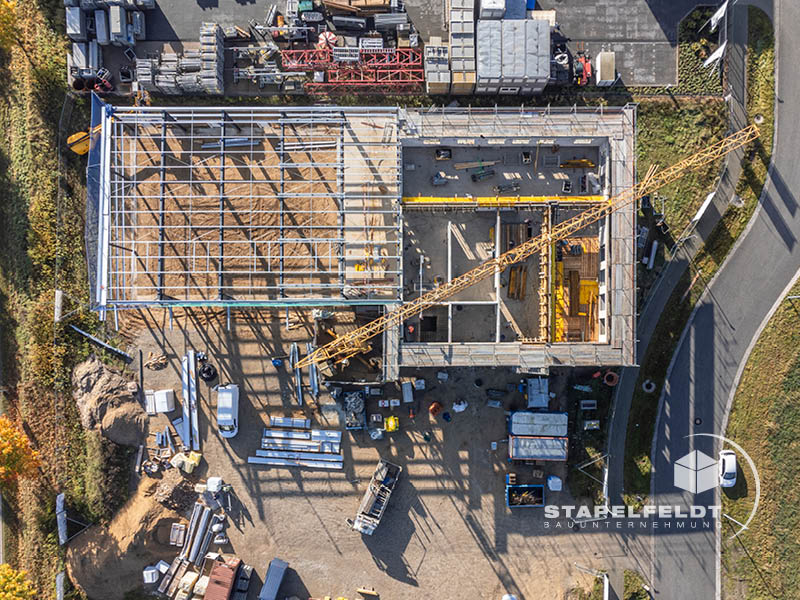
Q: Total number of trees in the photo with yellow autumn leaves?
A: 3